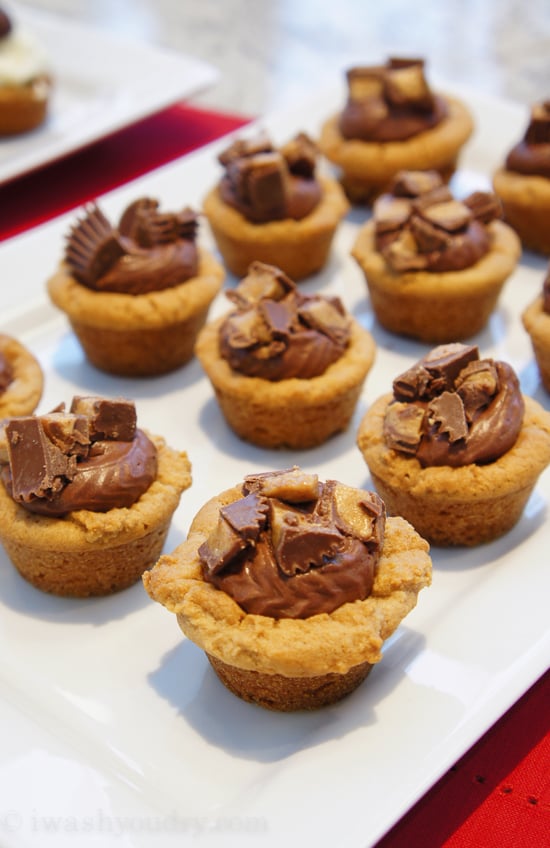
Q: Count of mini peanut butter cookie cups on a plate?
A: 11